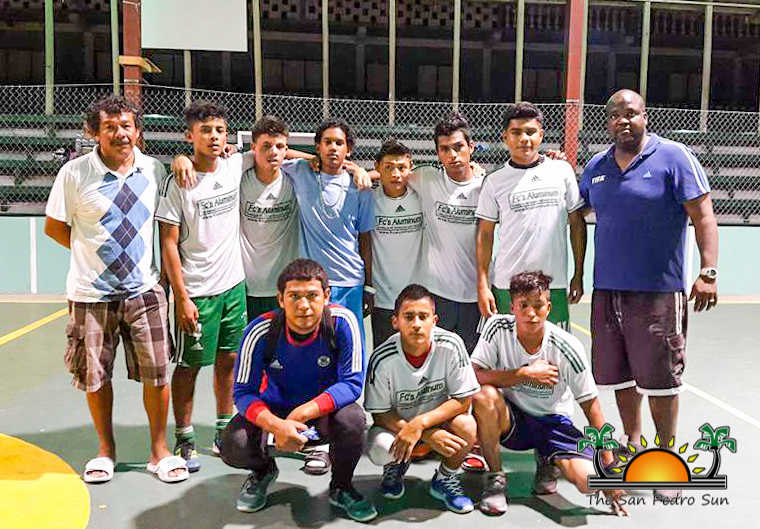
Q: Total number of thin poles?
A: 11